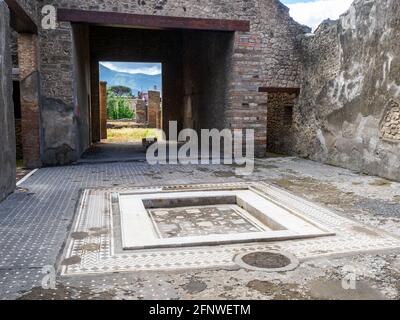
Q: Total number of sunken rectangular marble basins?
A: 1